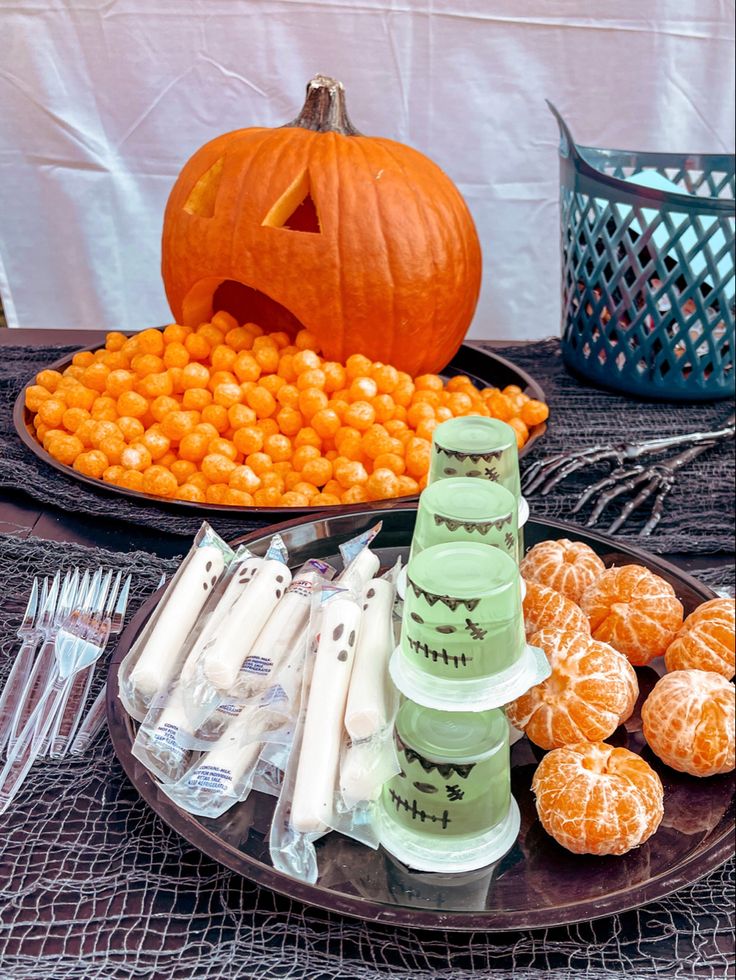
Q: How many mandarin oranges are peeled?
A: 7